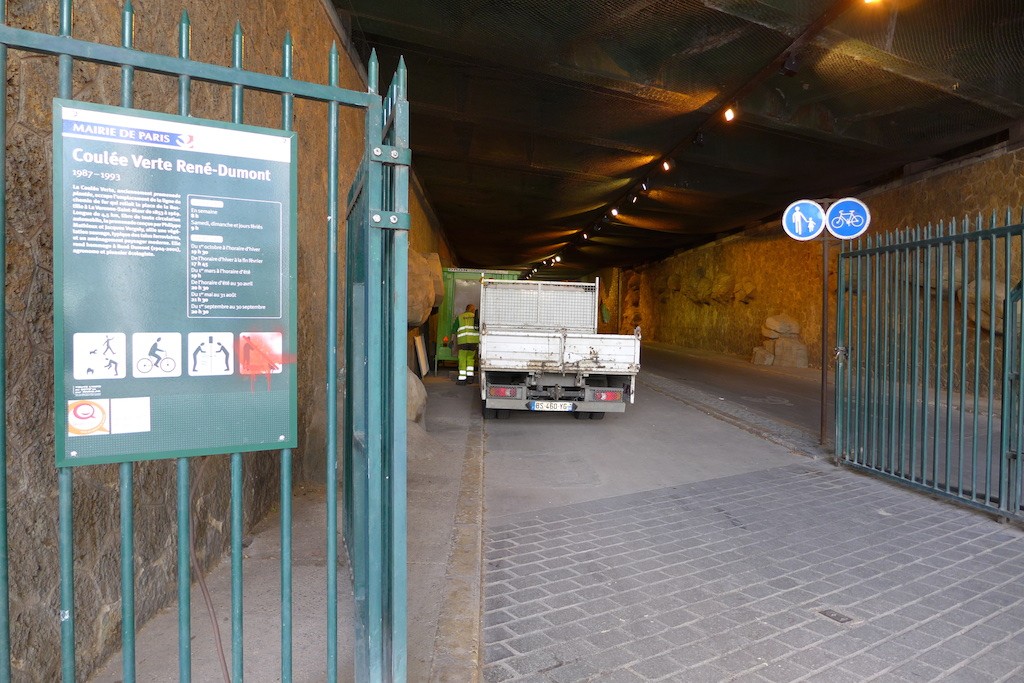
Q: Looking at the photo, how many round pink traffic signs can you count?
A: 0